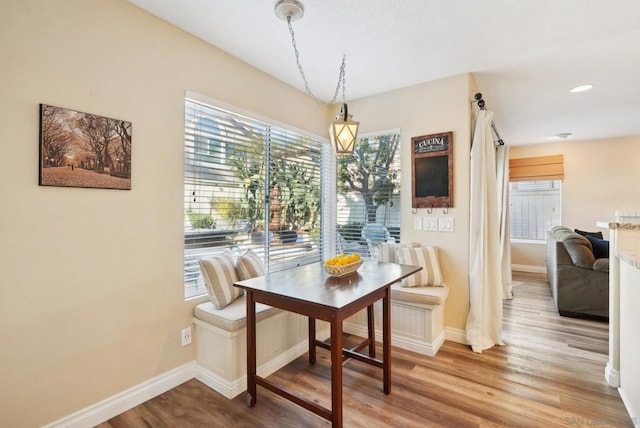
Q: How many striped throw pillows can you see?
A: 4